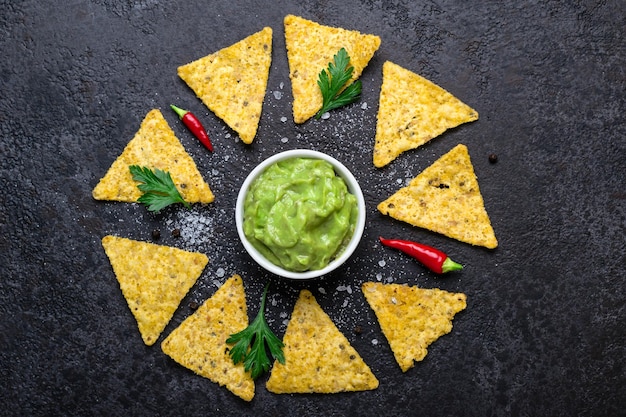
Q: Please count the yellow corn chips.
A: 9